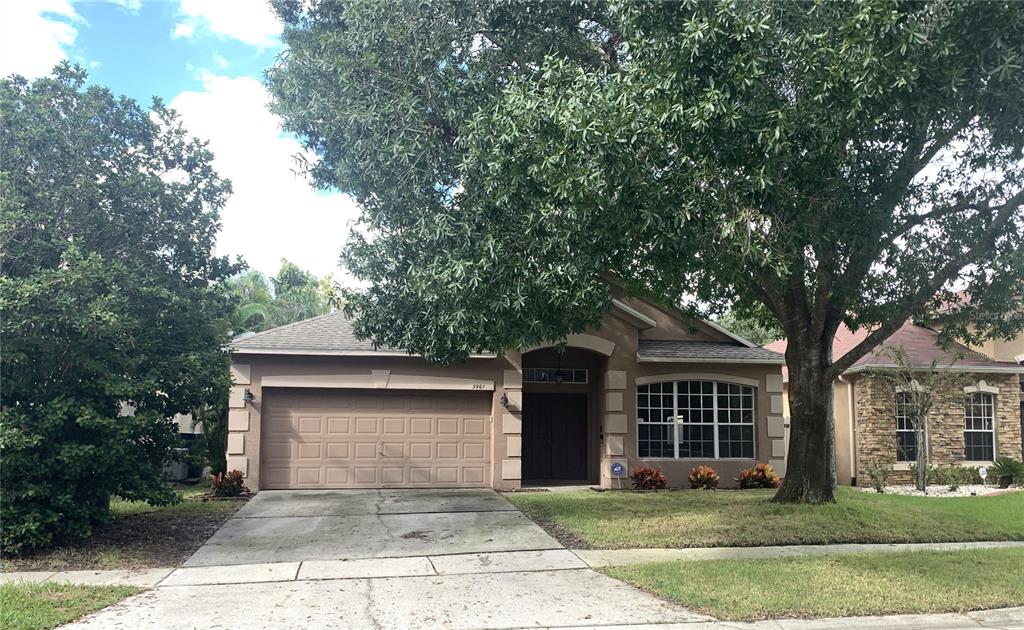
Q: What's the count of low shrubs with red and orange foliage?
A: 4